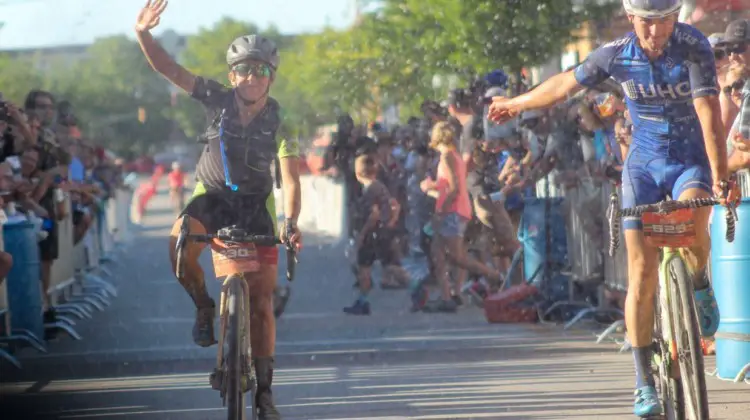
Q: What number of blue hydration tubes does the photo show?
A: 1